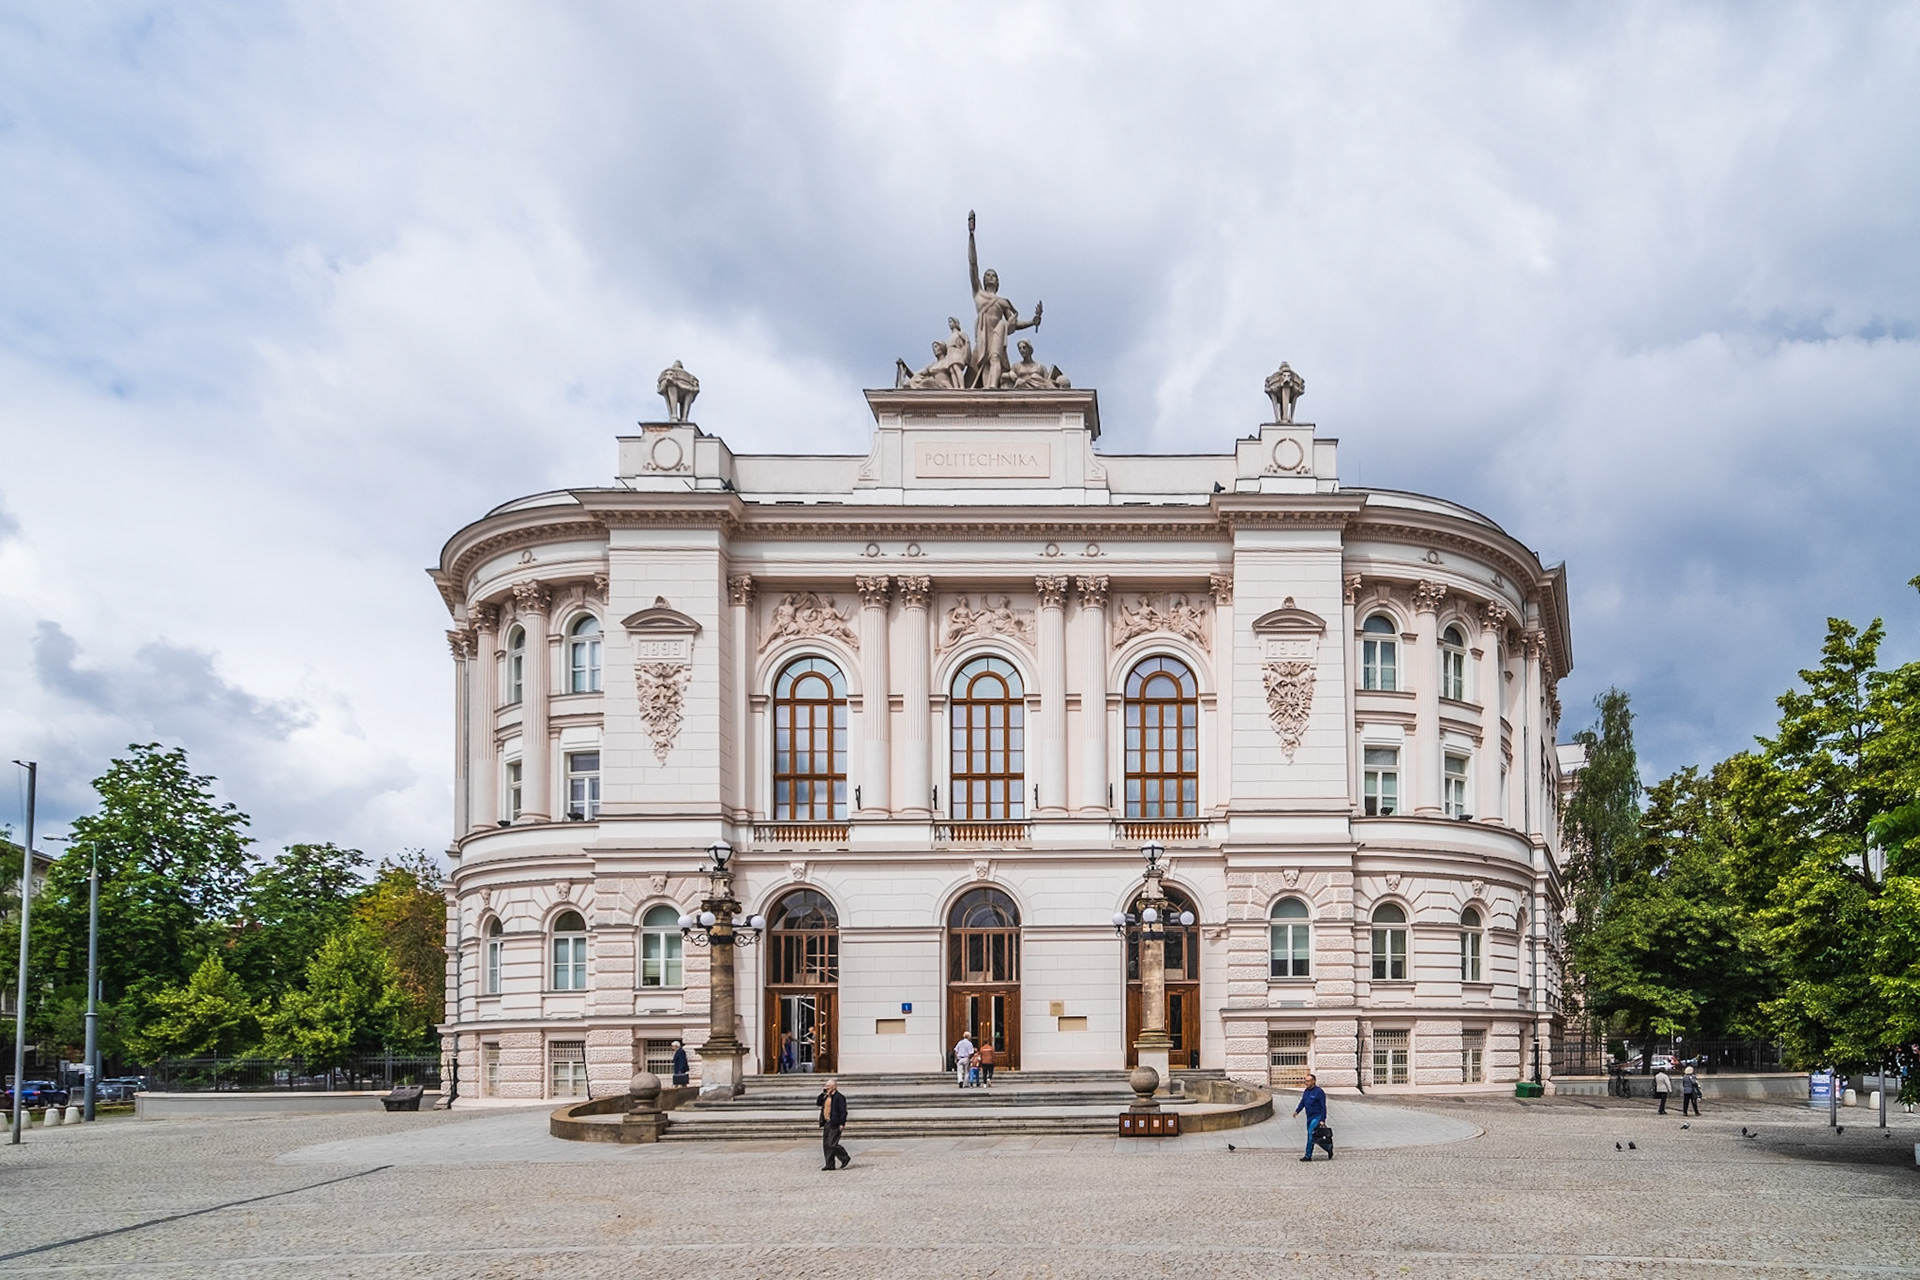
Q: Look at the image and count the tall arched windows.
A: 3